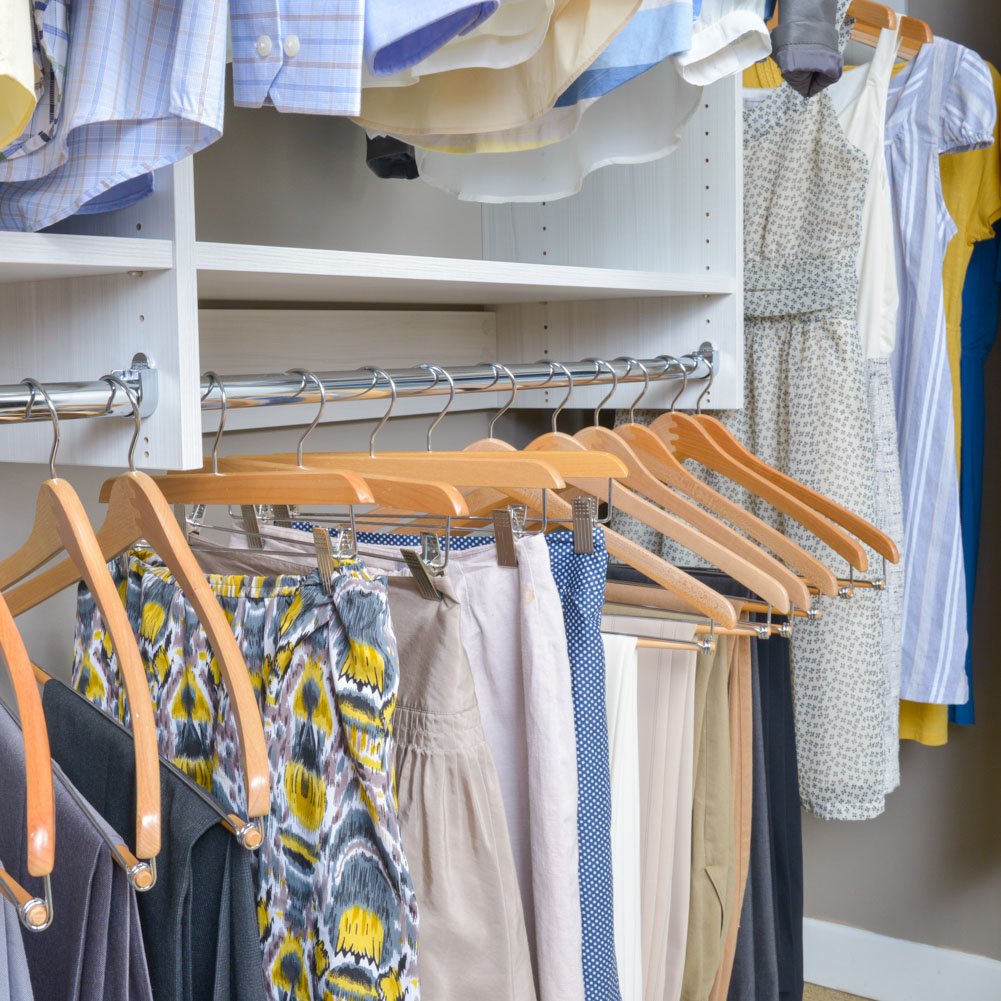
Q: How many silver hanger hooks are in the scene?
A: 12